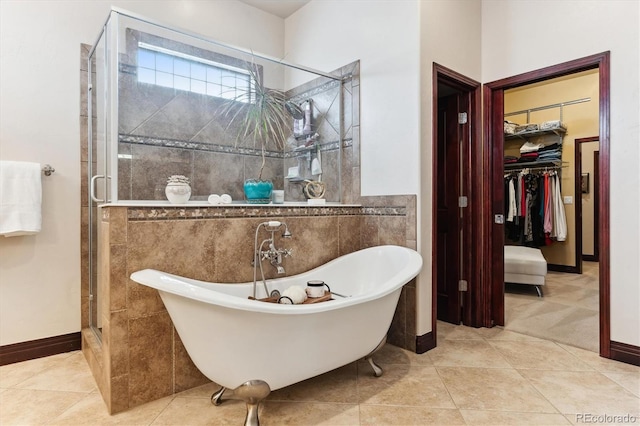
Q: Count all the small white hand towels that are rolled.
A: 2